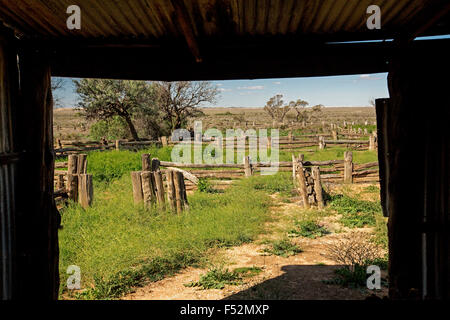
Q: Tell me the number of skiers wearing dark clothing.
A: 0